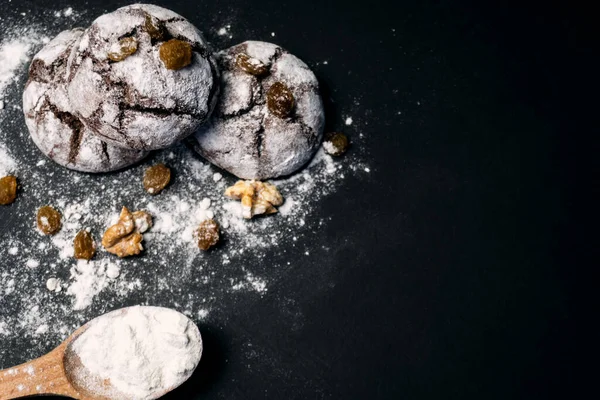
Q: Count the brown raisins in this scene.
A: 11